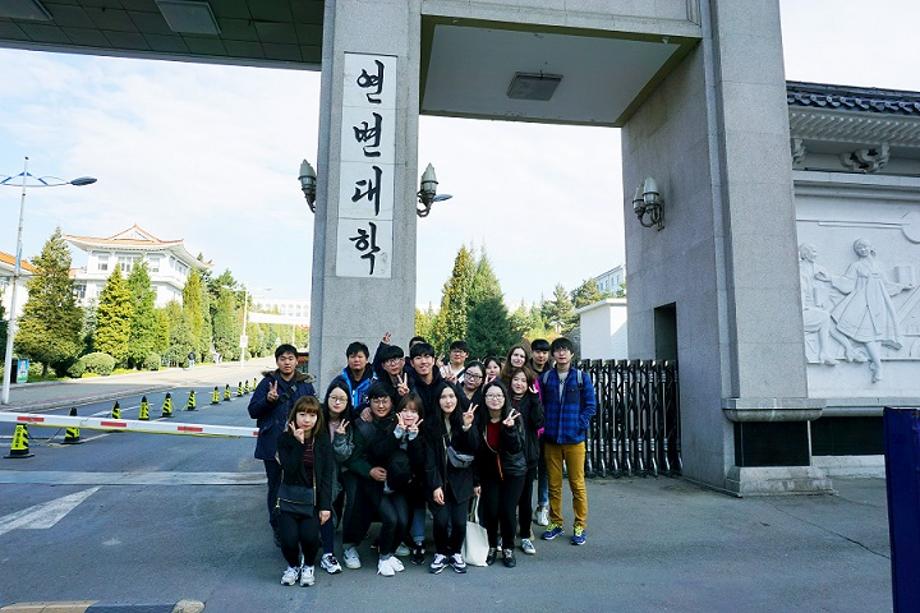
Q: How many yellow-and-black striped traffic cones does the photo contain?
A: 11